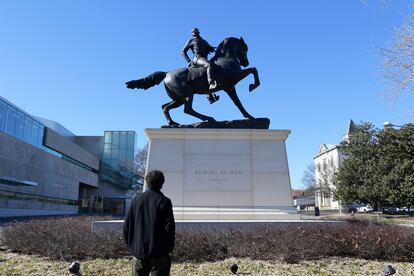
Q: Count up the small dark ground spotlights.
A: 3